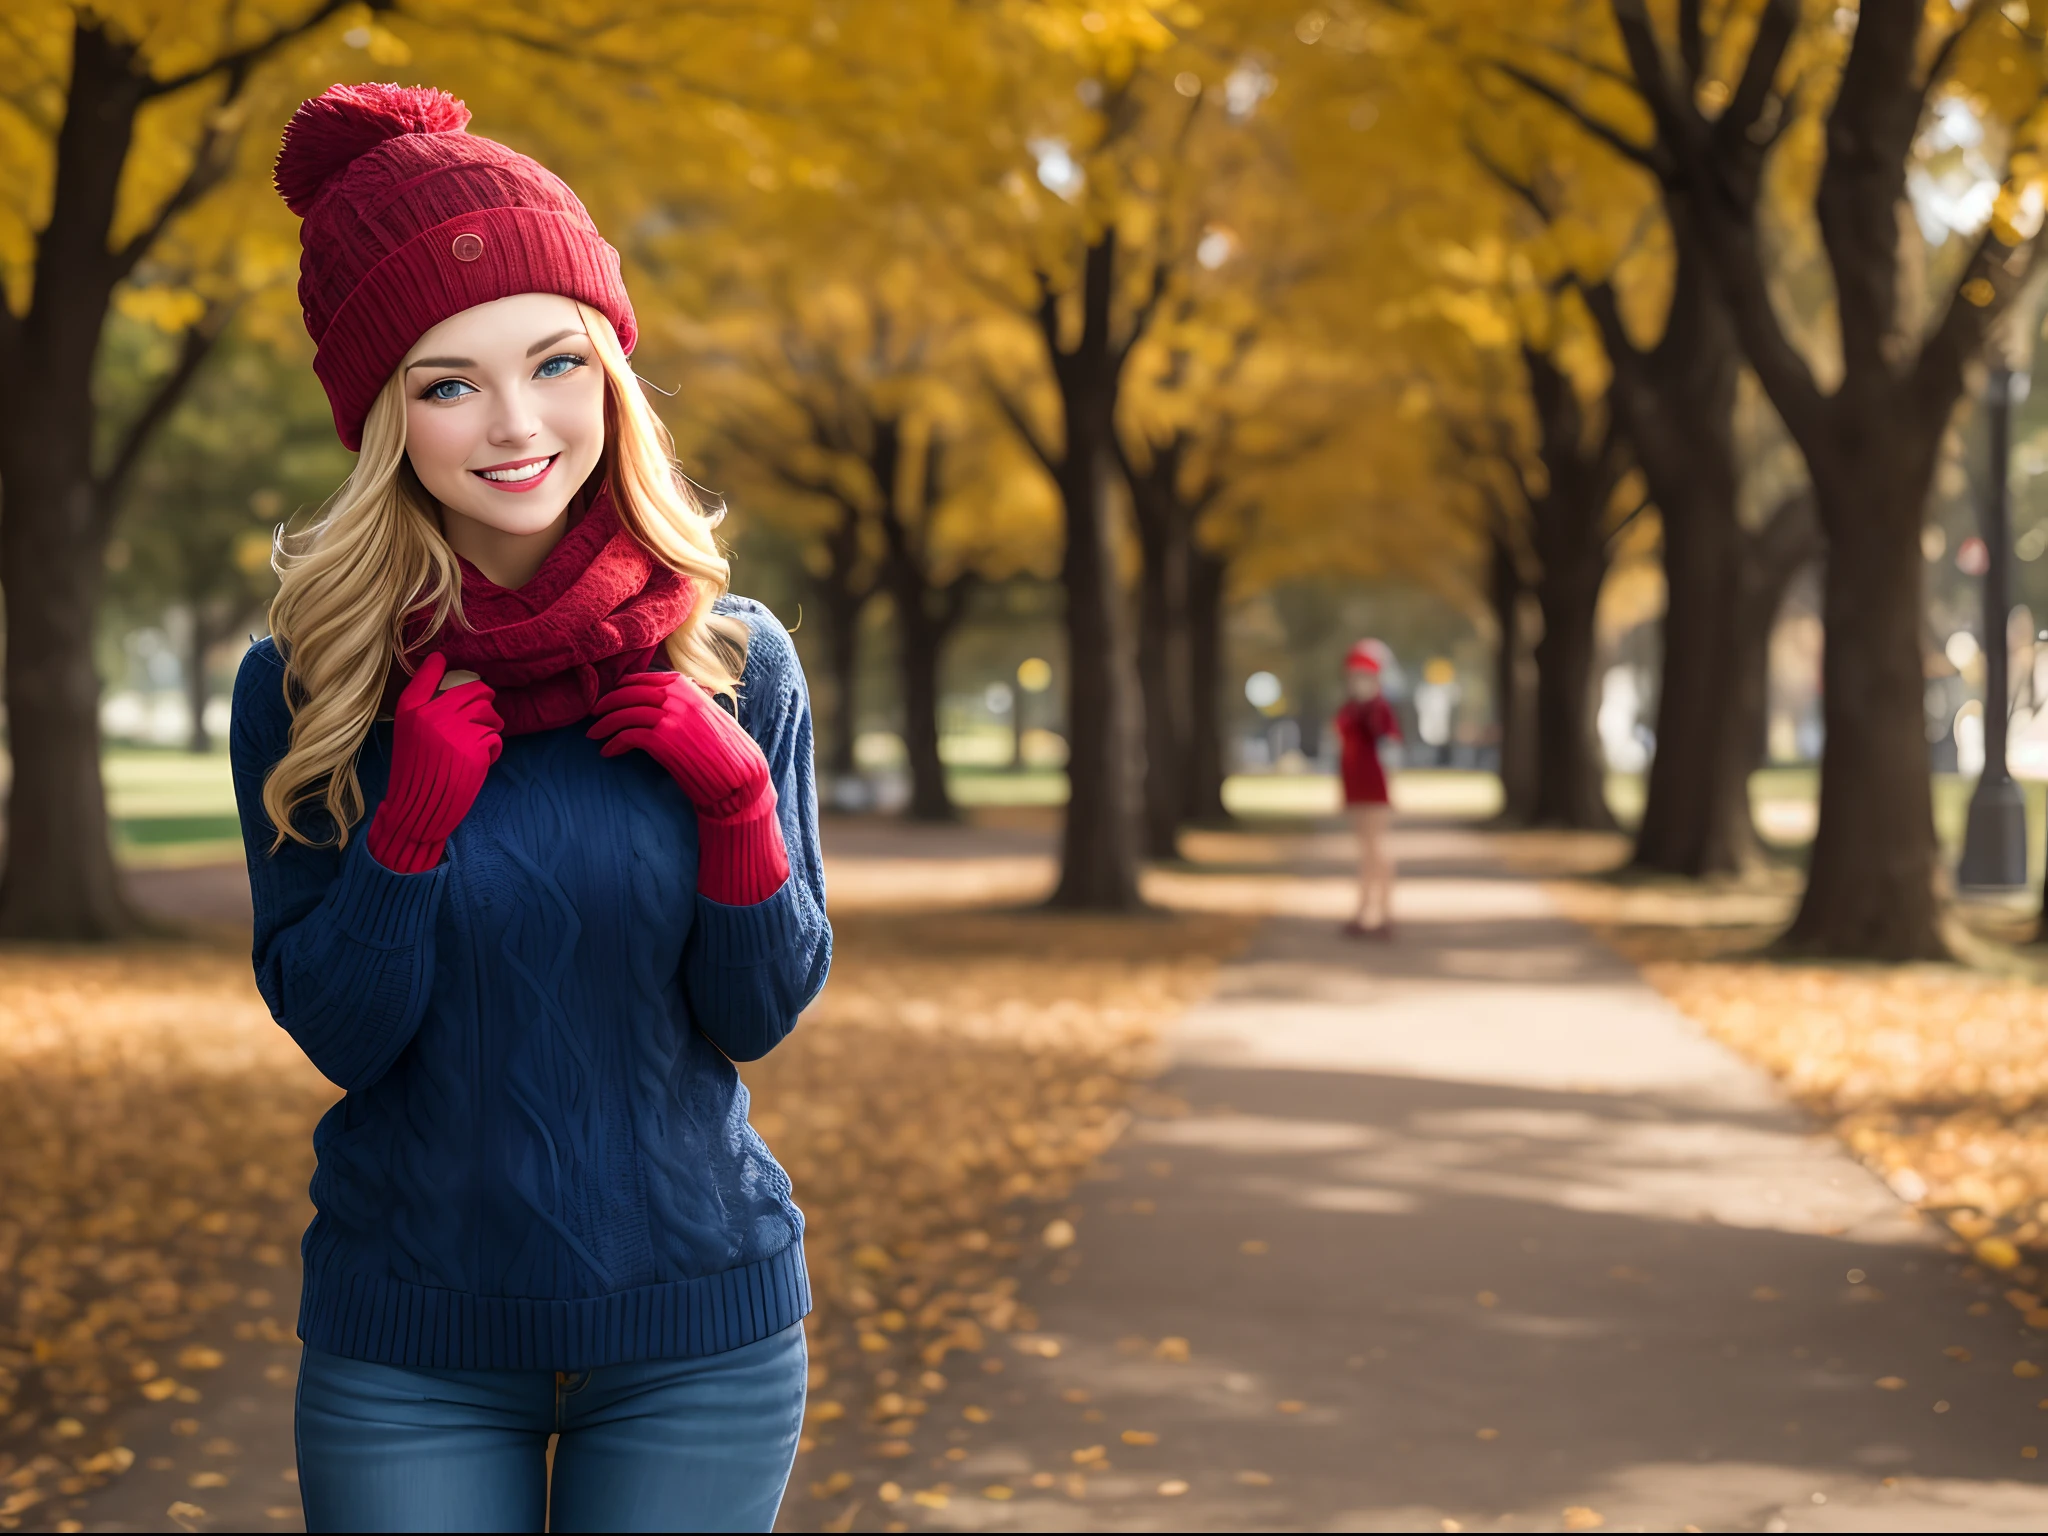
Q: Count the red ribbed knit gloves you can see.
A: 2